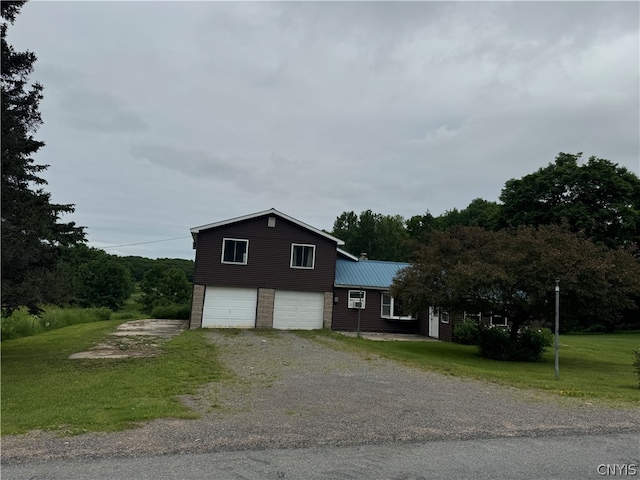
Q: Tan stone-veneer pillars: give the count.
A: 3